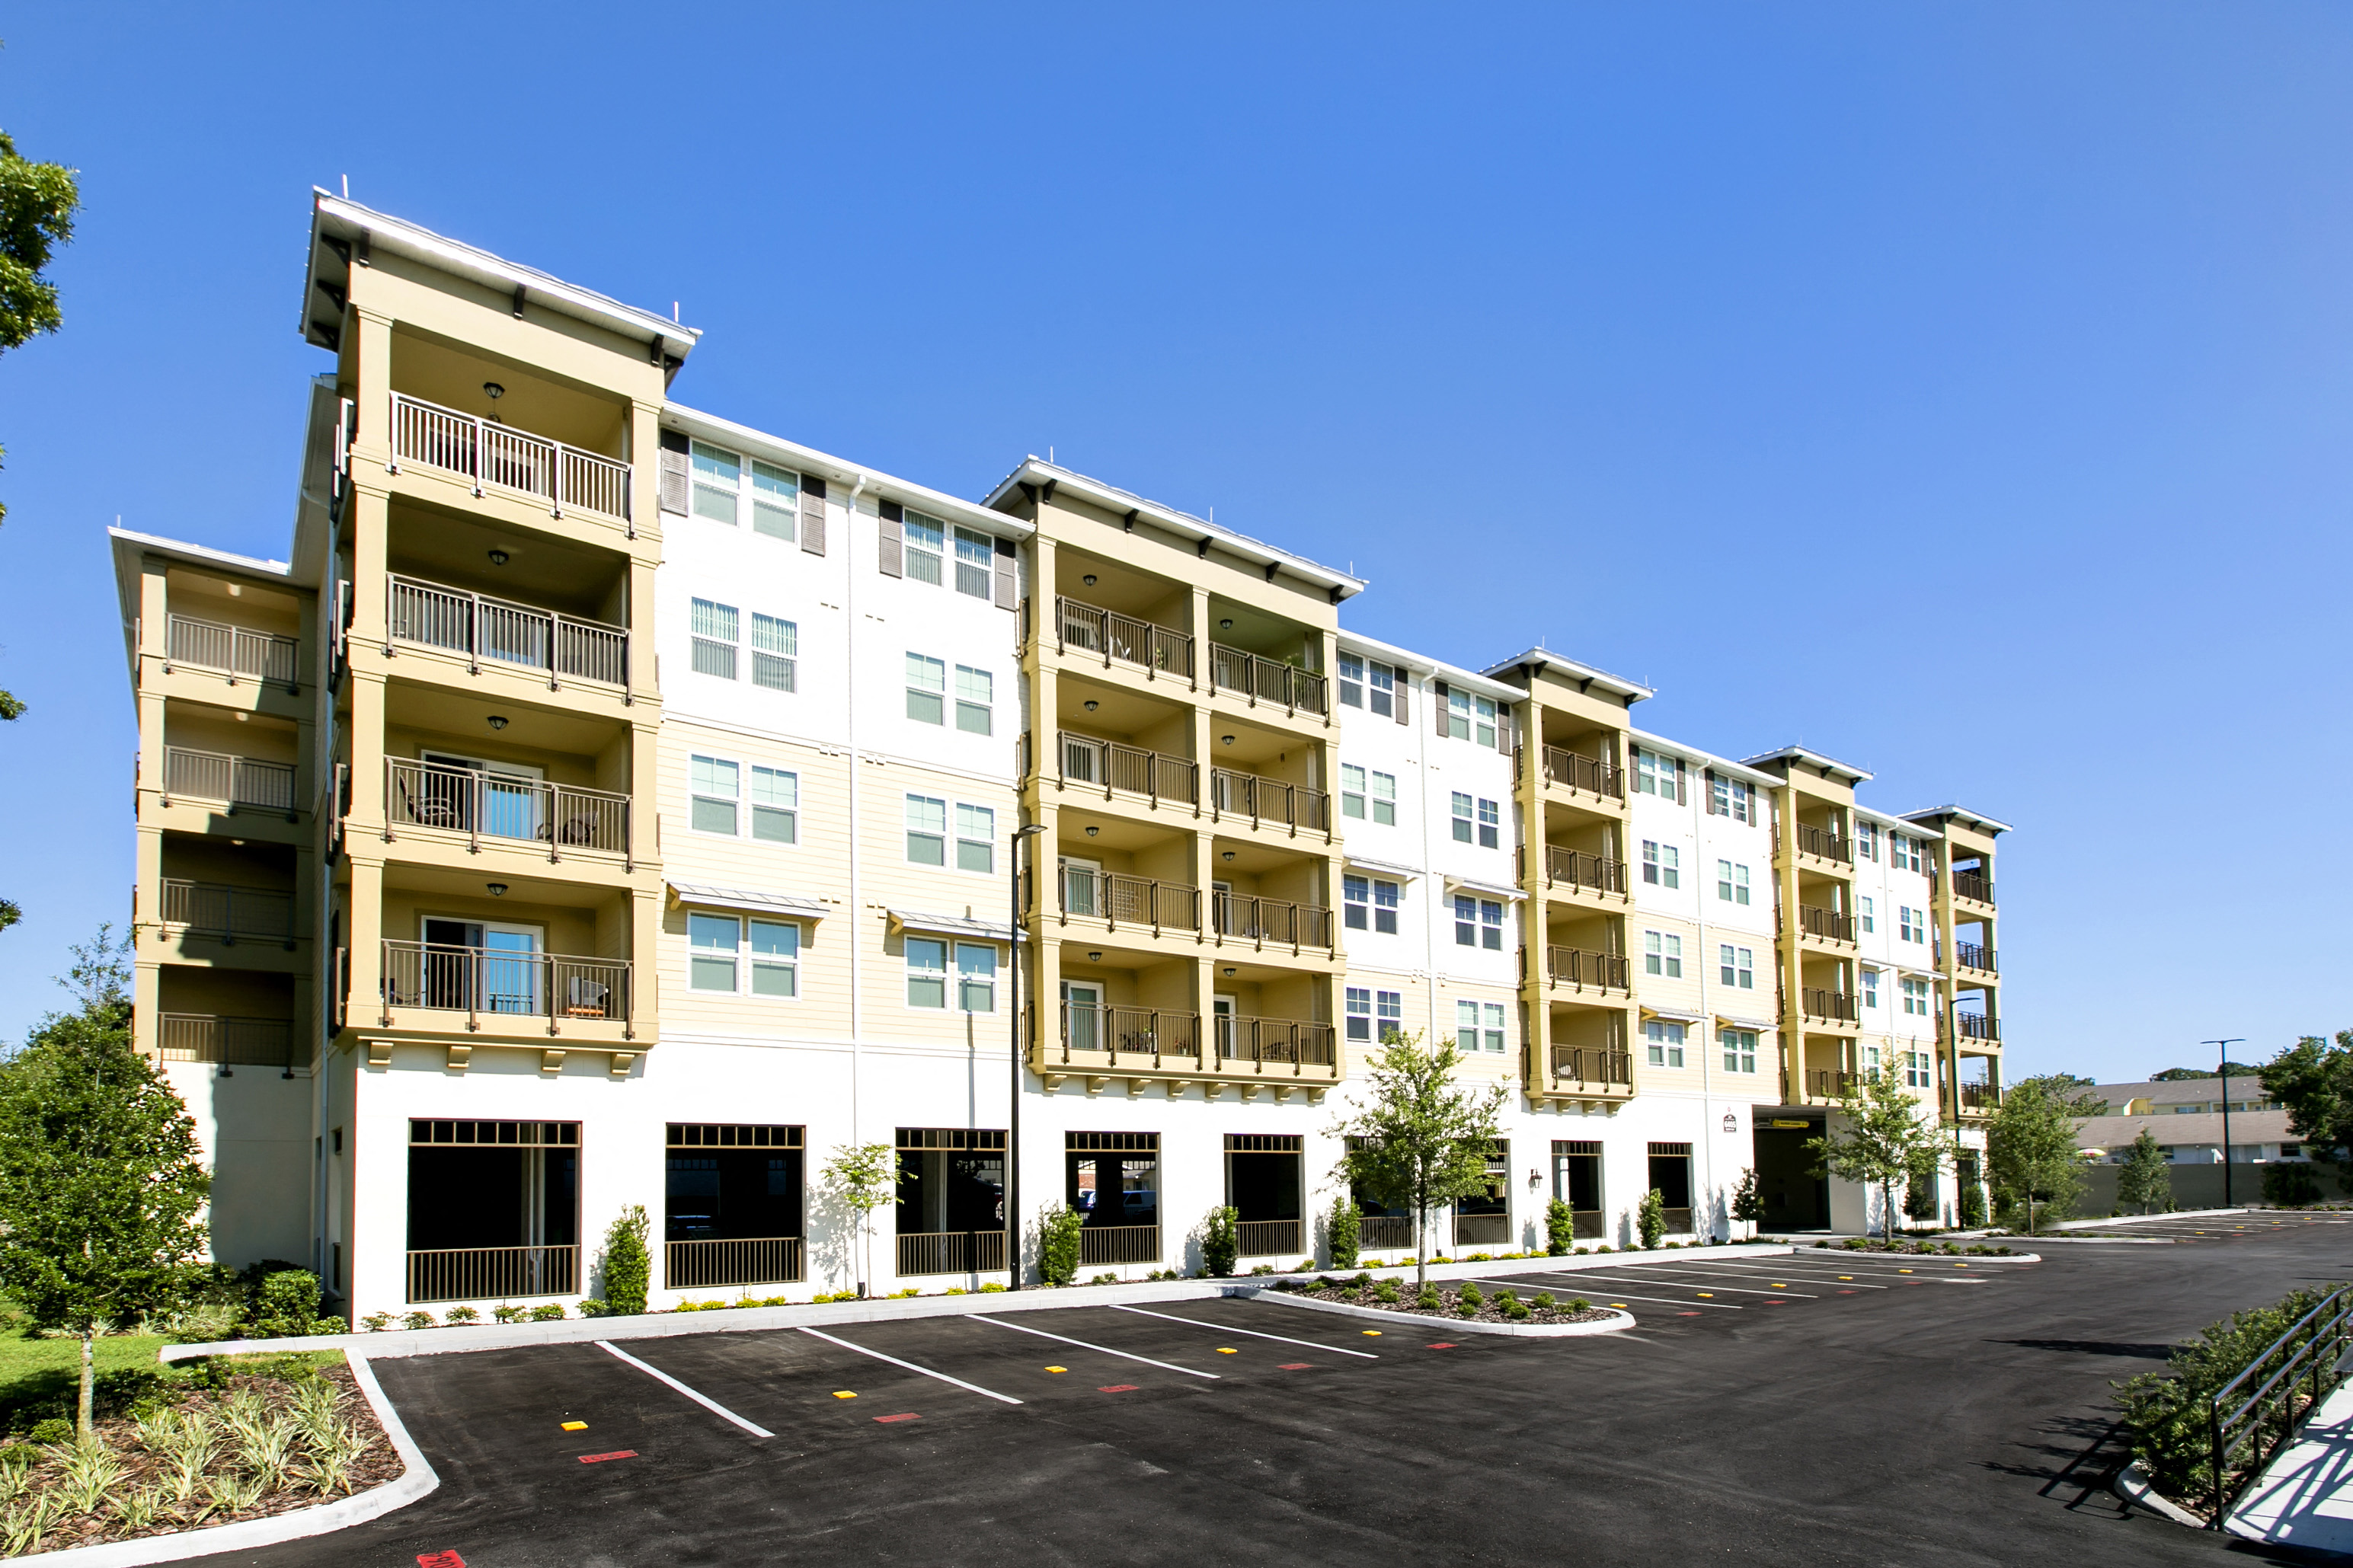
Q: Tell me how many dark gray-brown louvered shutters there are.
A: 14